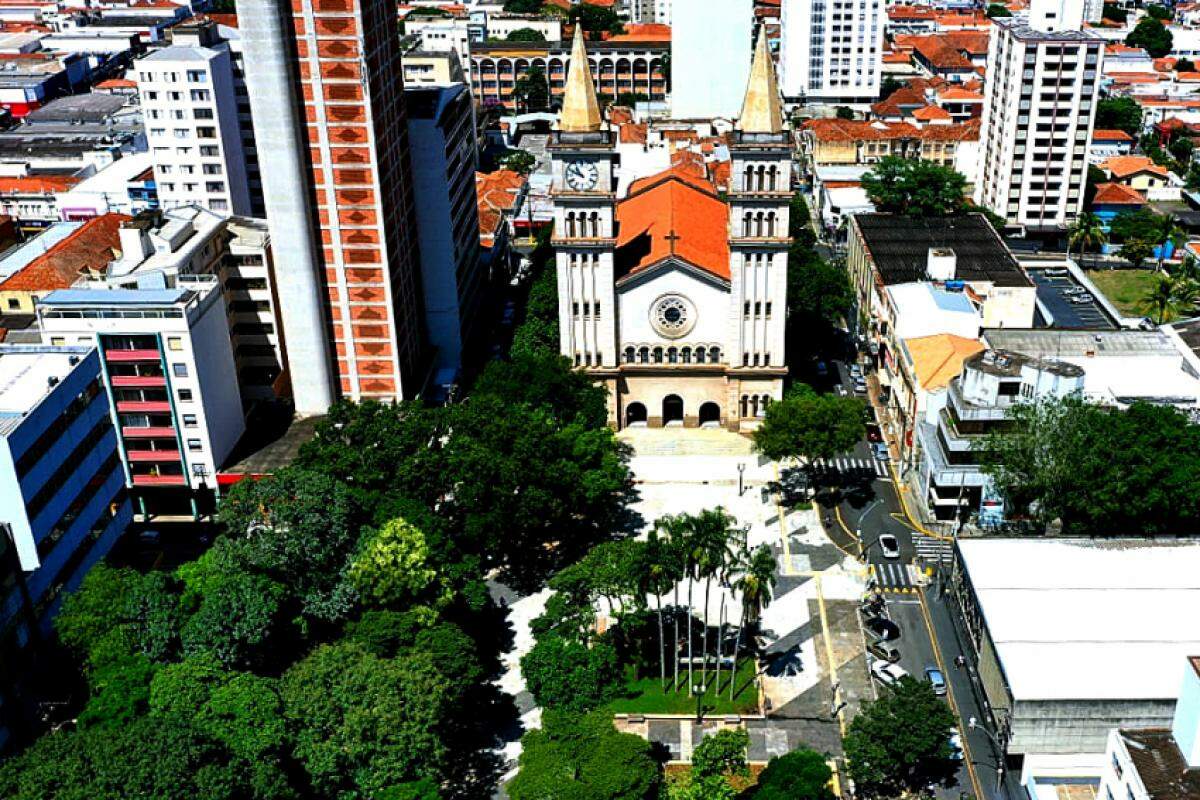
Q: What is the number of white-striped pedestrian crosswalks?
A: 3